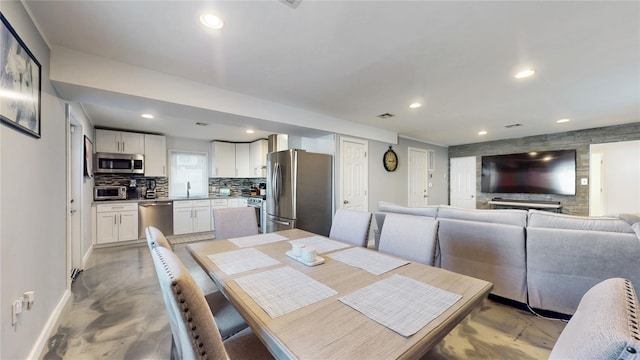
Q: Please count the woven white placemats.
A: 6